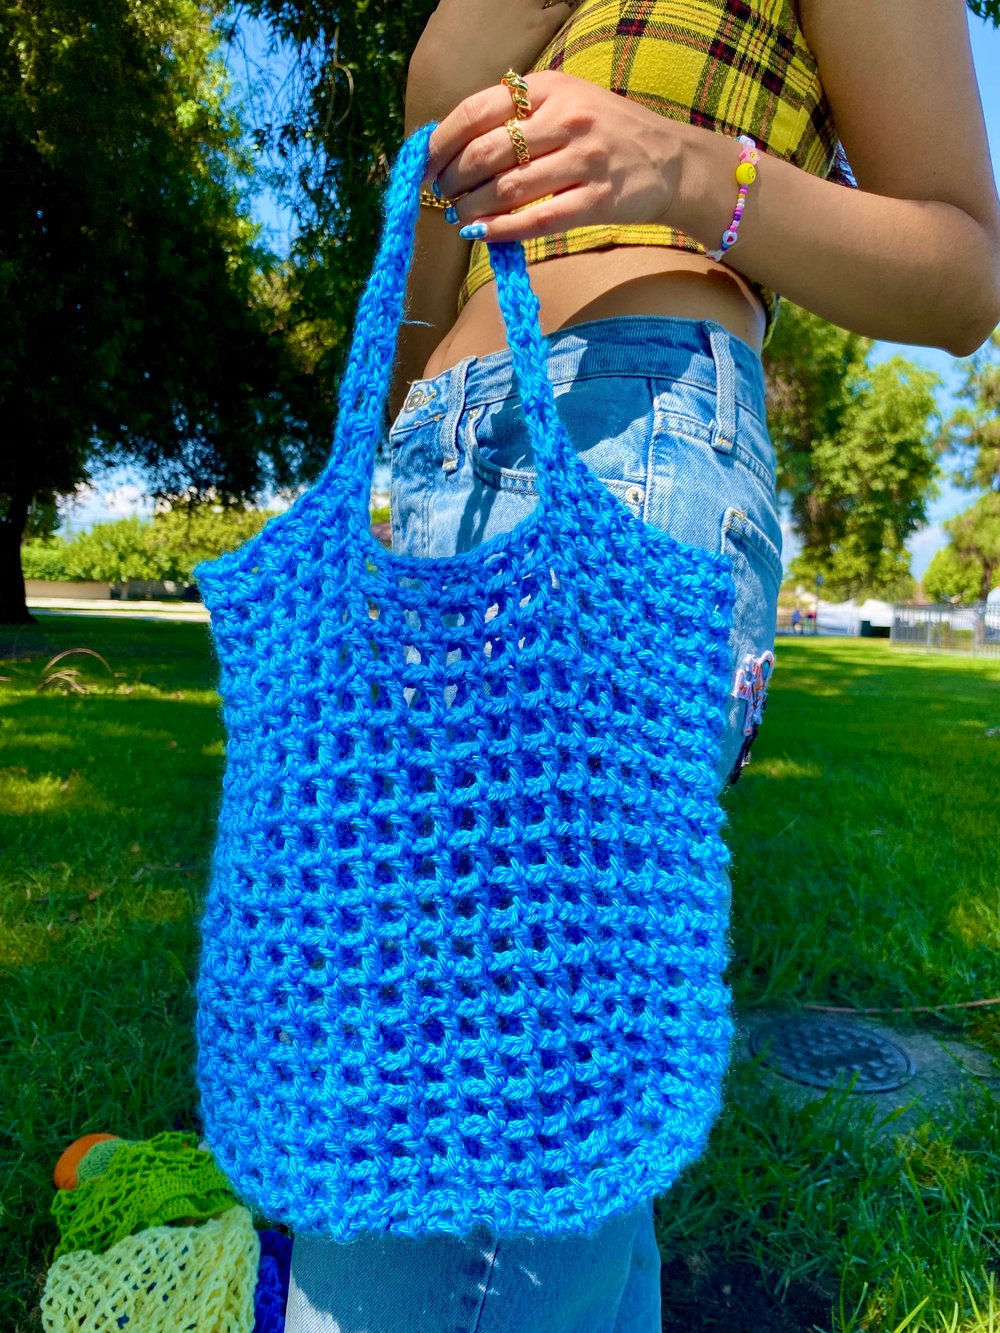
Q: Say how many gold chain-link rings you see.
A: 2